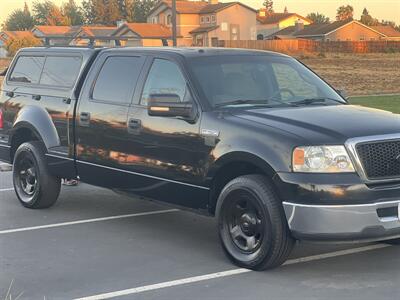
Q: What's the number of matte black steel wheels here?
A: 2